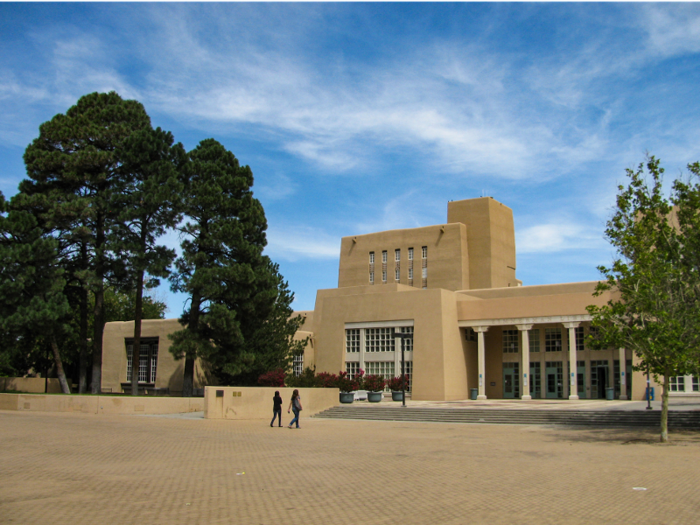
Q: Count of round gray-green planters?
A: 3